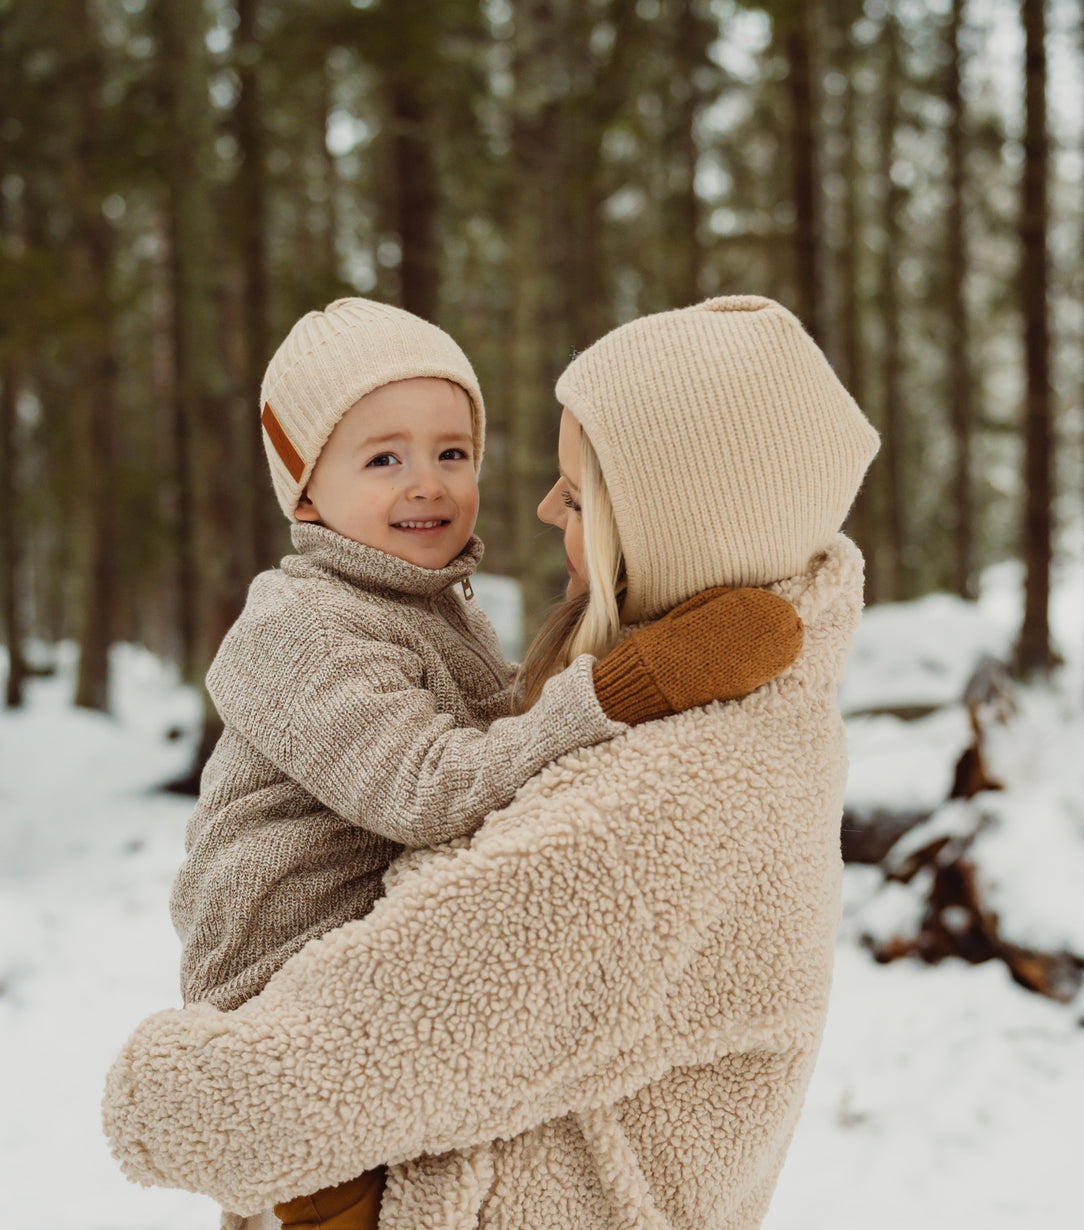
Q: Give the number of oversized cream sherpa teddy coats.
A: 1